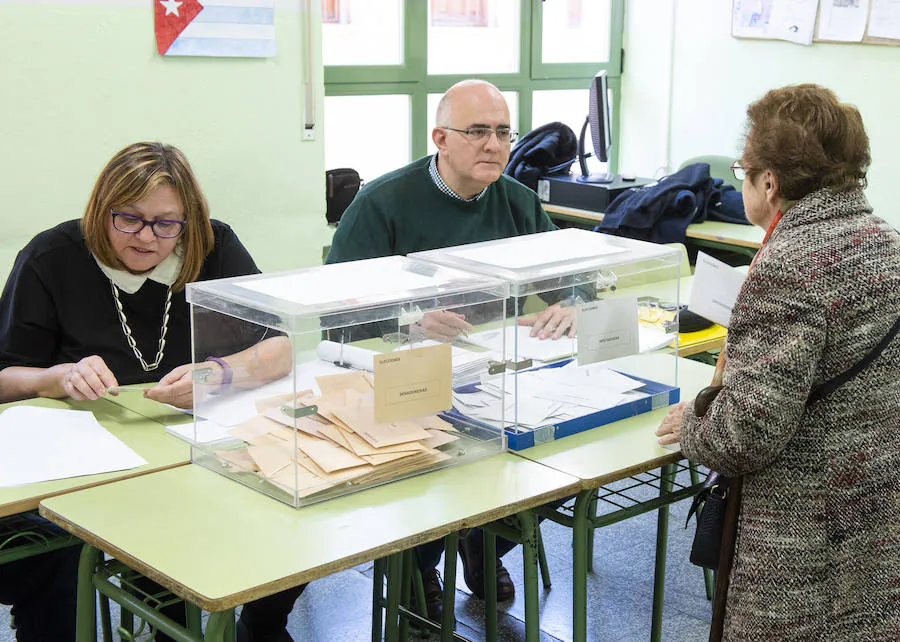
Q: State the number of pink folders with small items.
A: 0